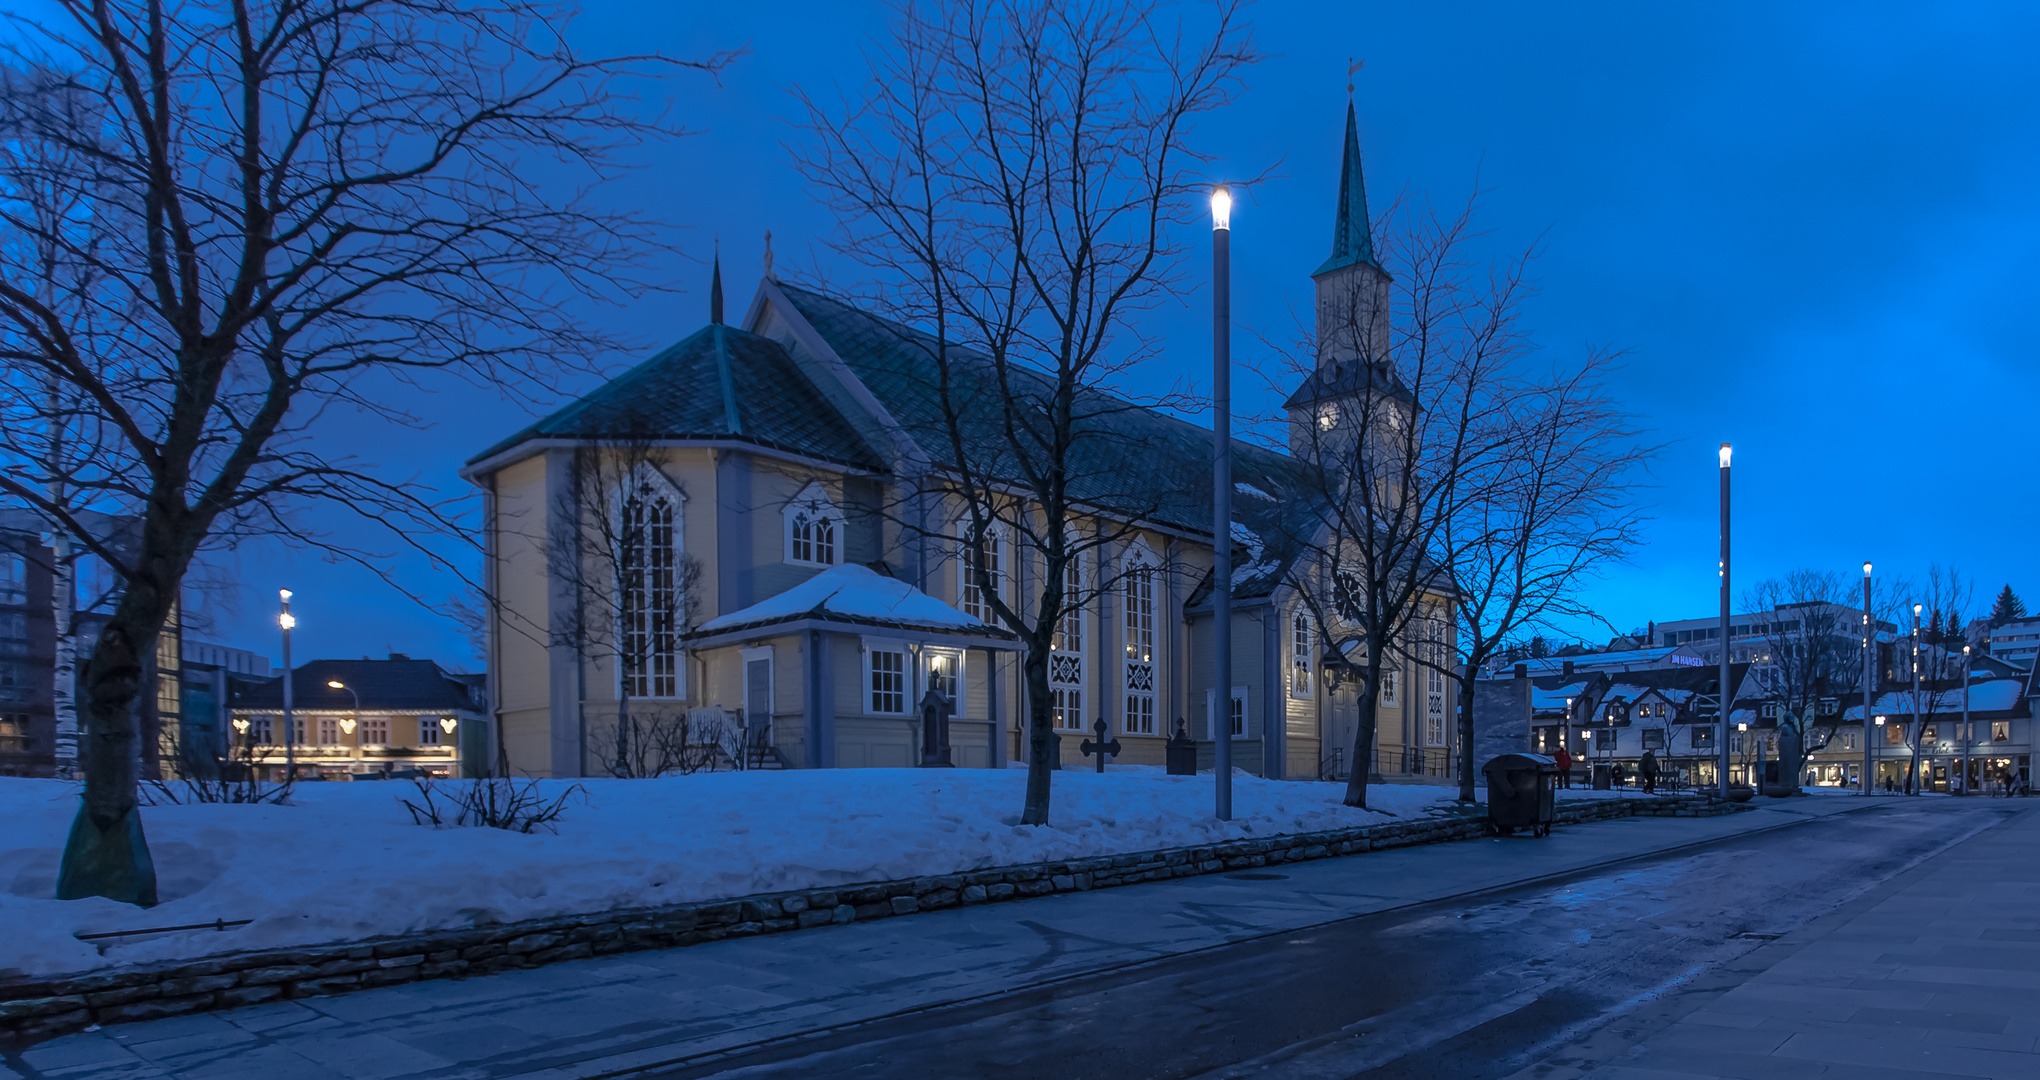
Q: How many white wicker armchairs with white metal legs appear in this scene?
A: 0